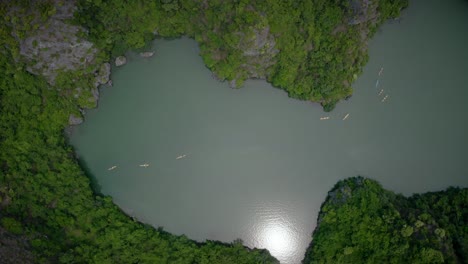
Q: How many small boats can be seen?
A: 9